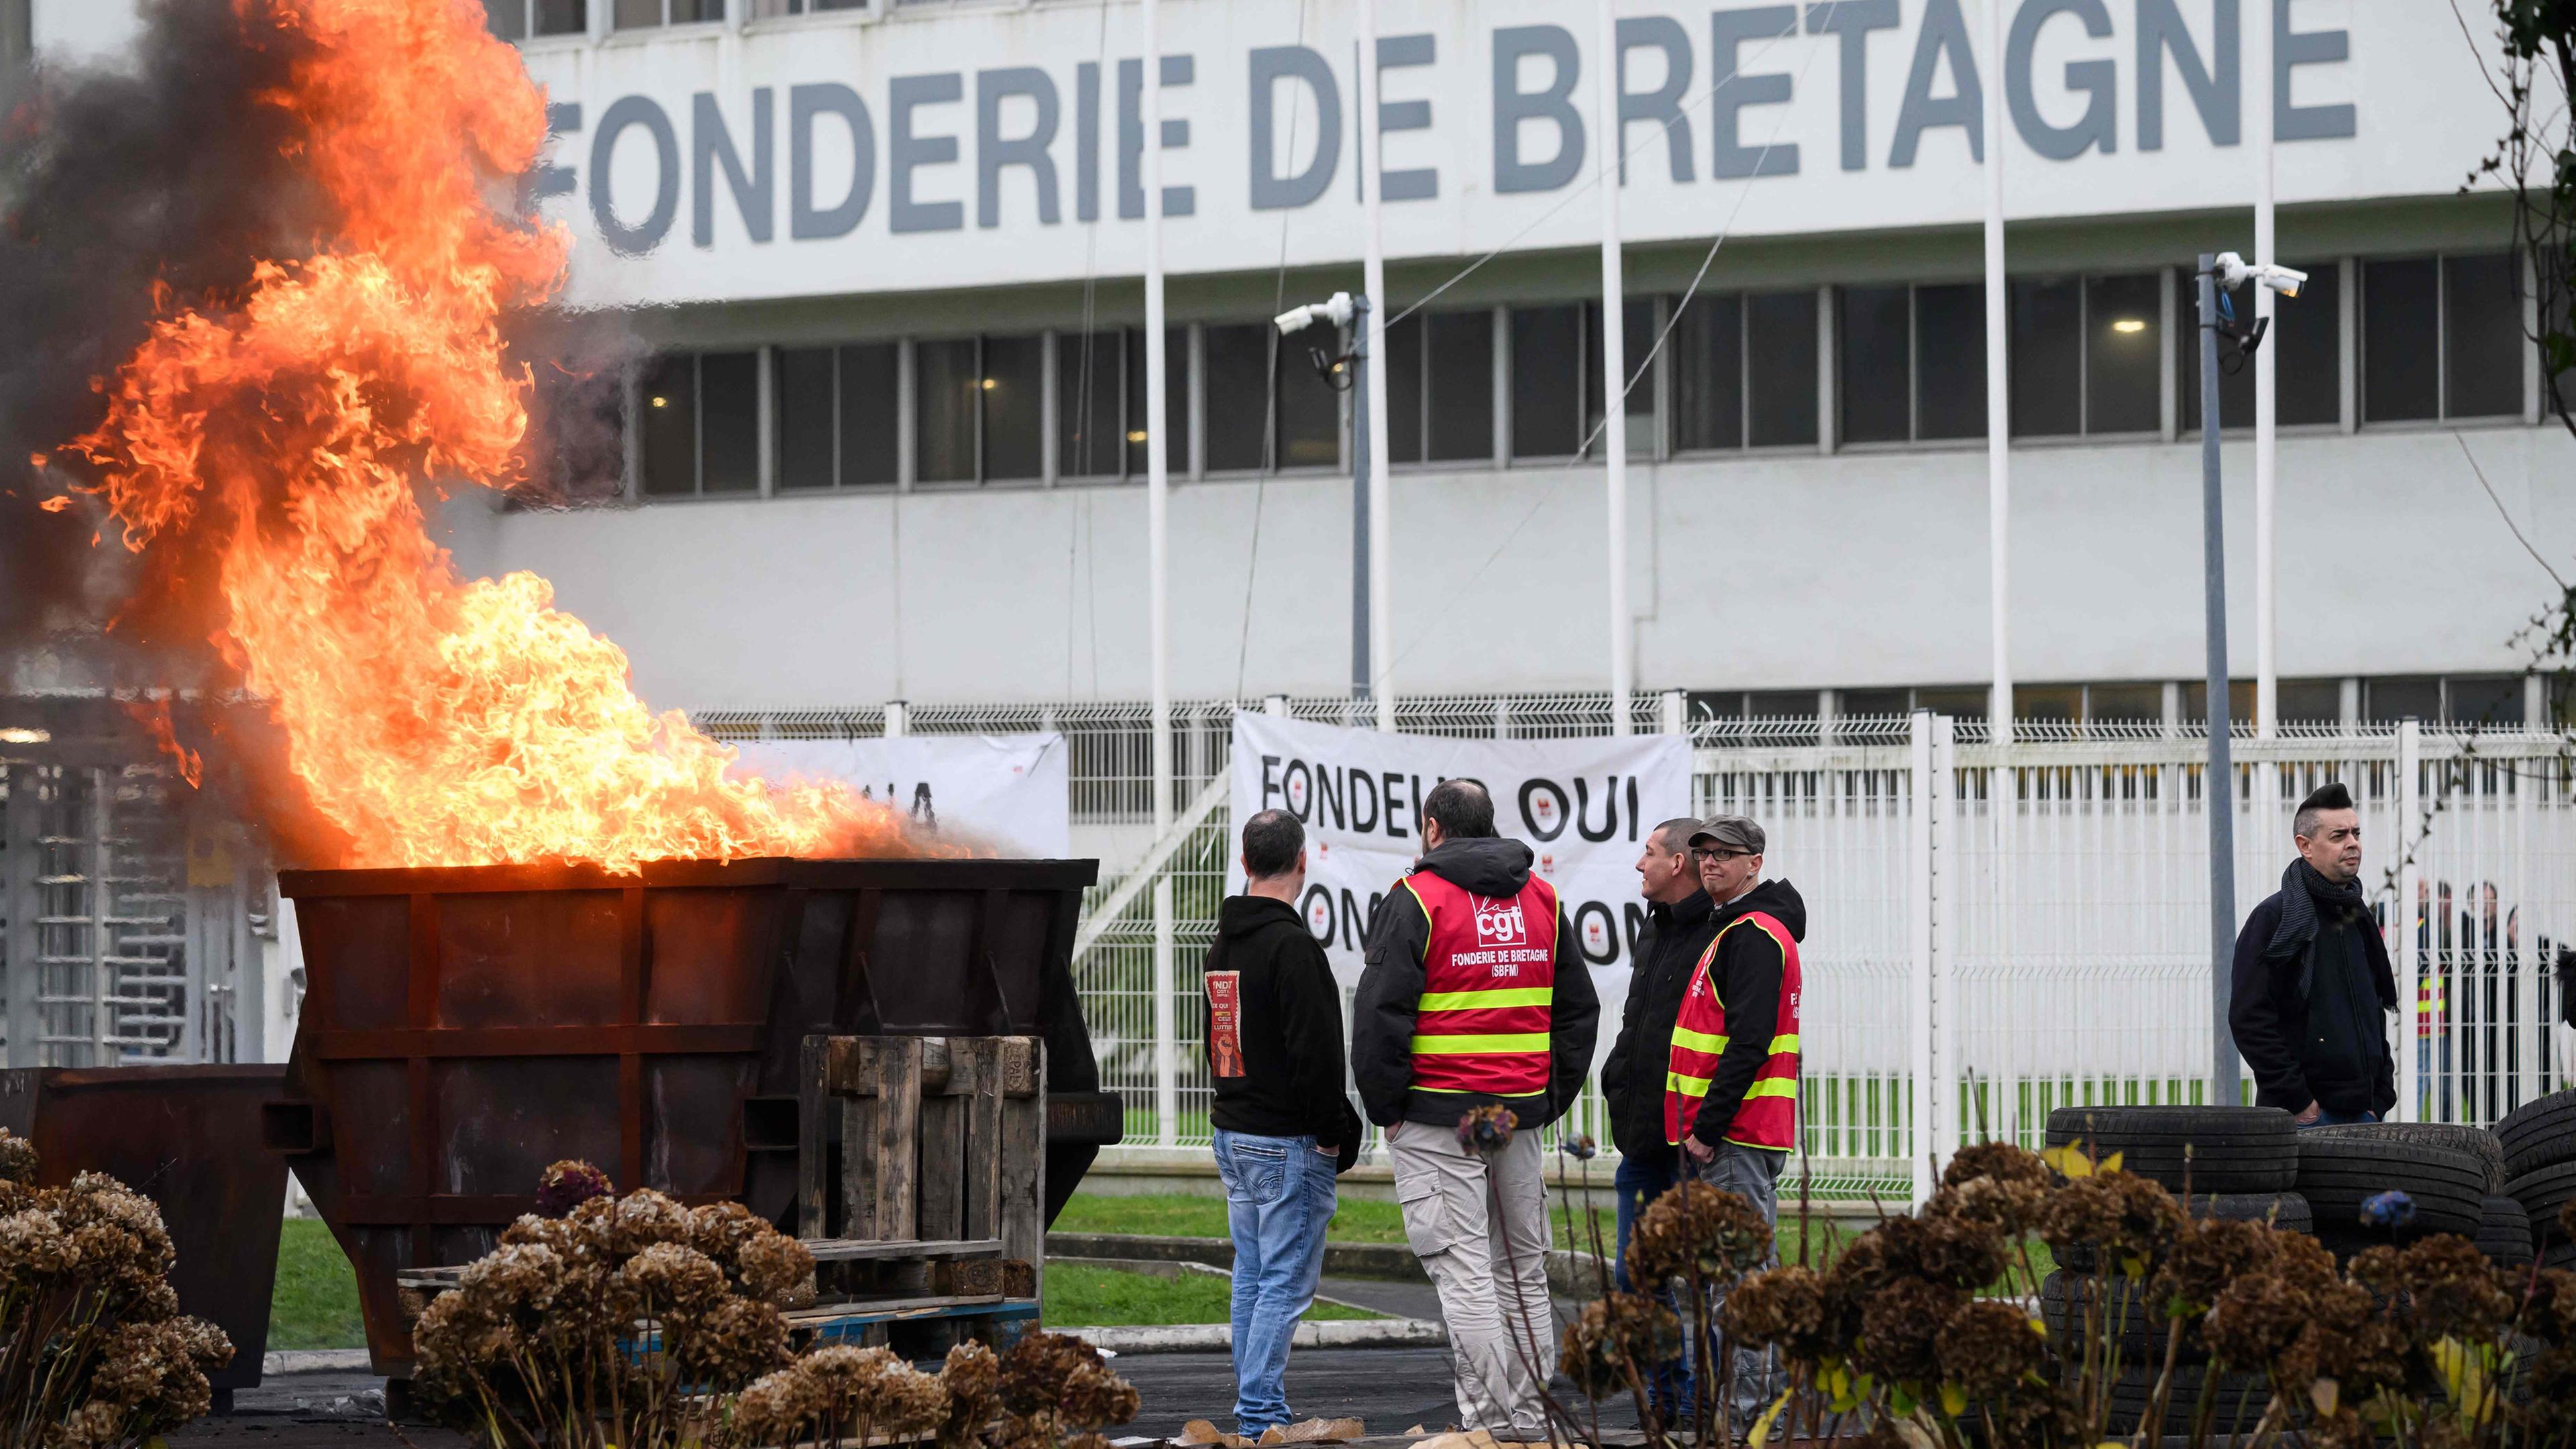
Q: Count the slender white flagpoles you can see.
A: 5